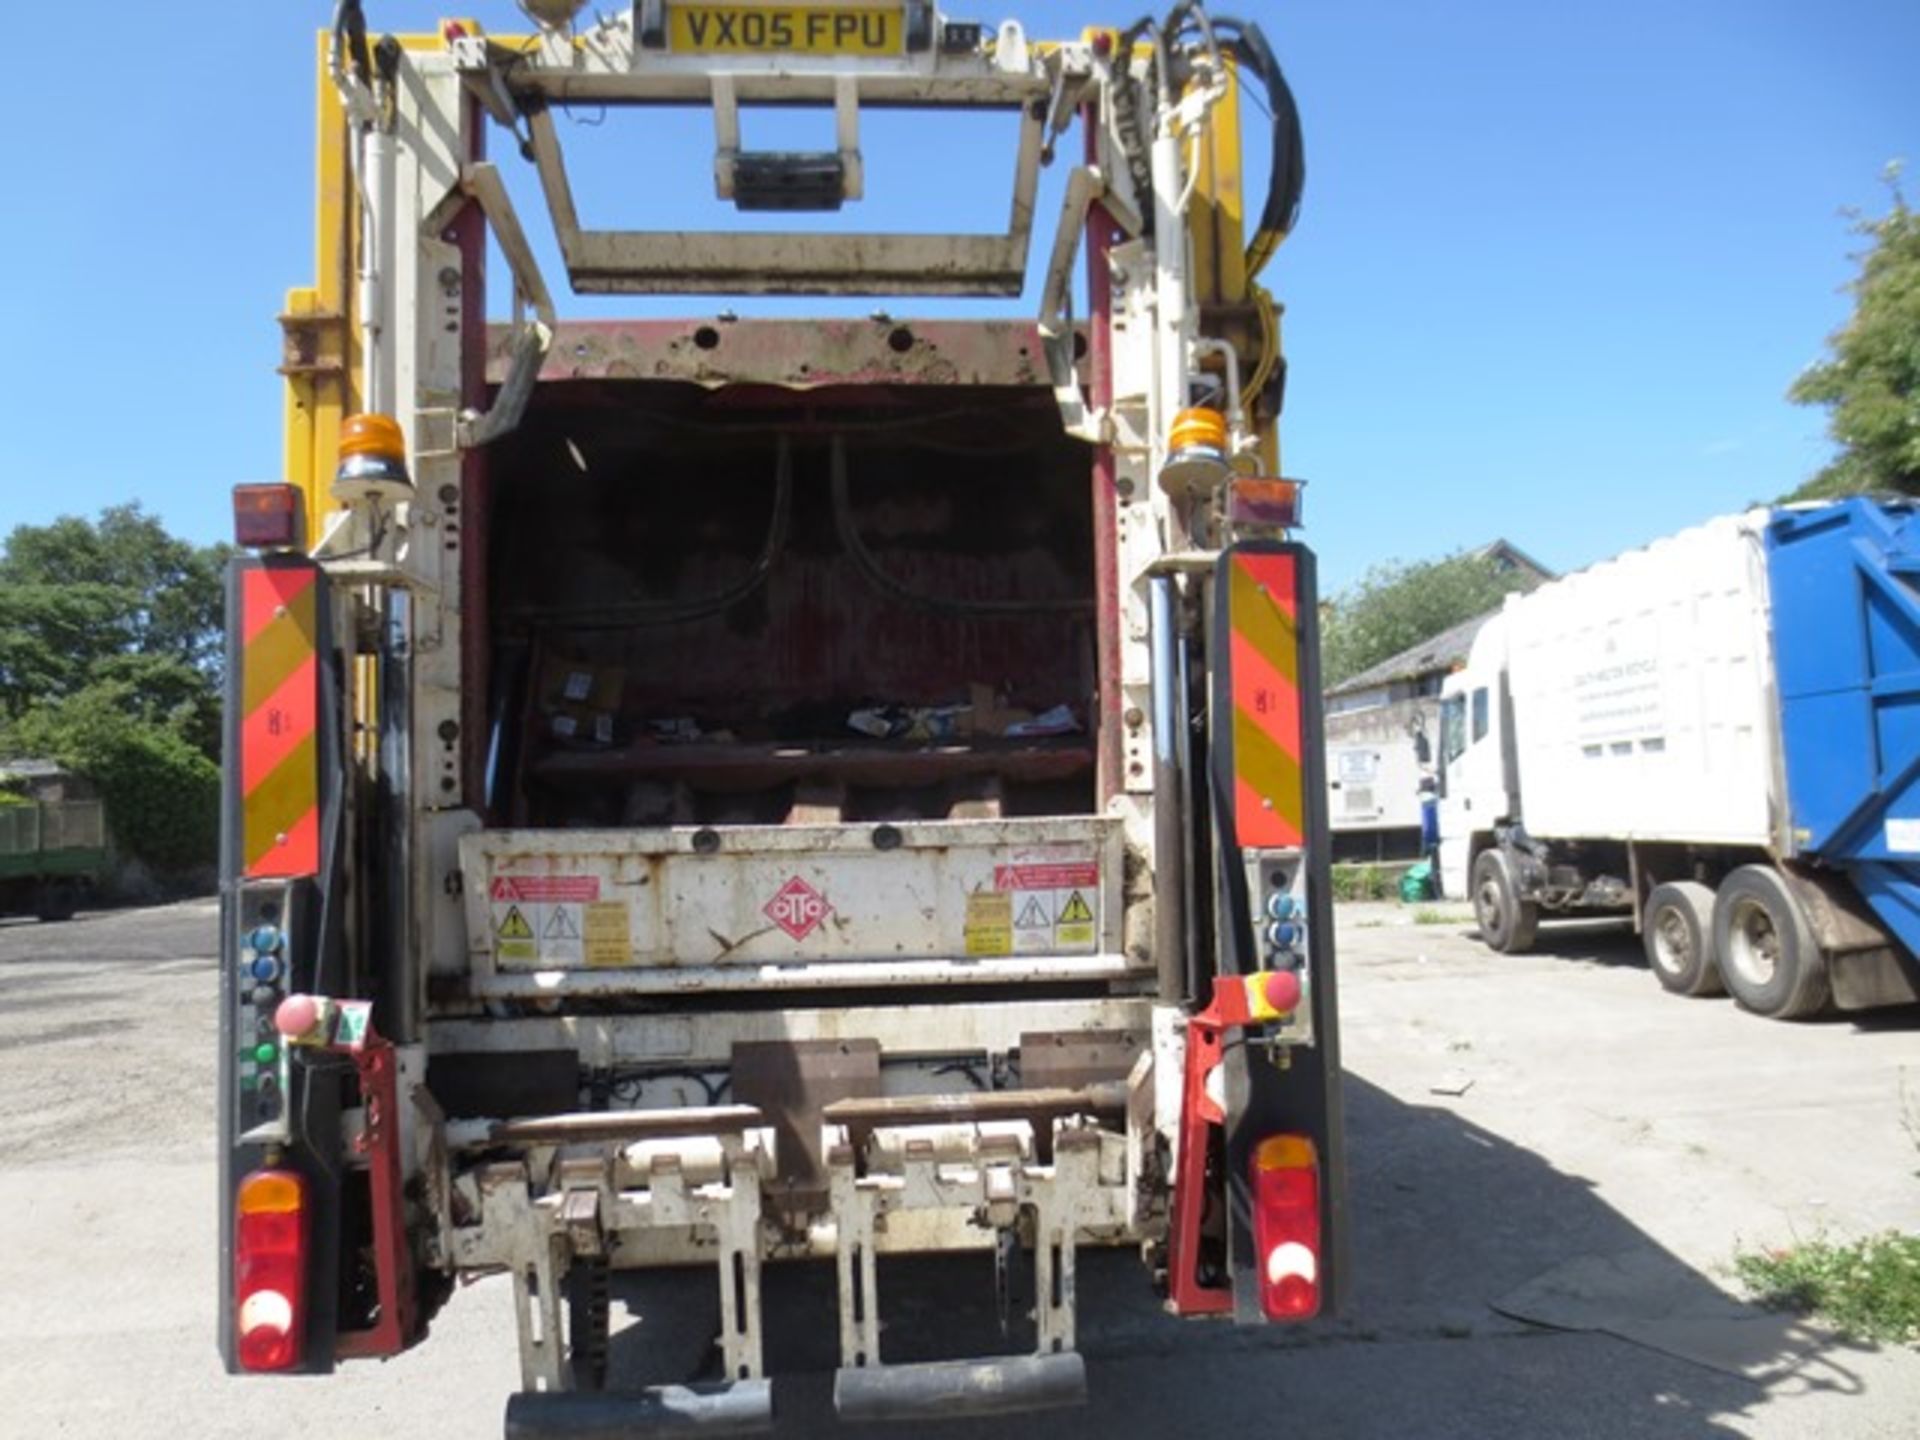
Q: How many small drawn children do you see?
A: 0